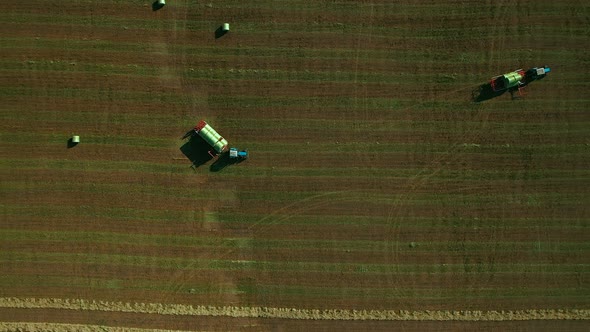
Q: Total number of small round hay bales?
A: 3